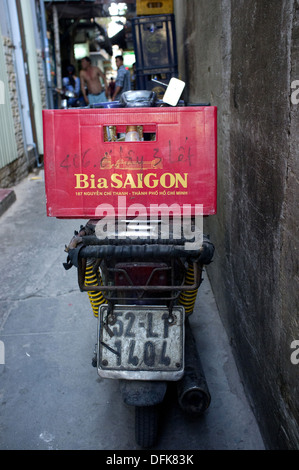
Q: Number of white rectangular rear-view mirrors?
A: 1